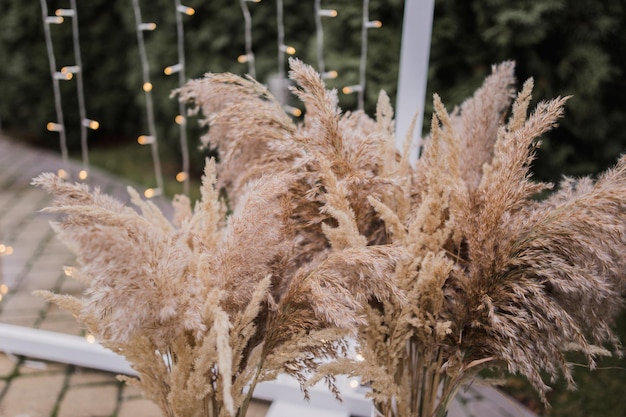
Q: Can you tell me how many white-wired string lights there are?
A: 8